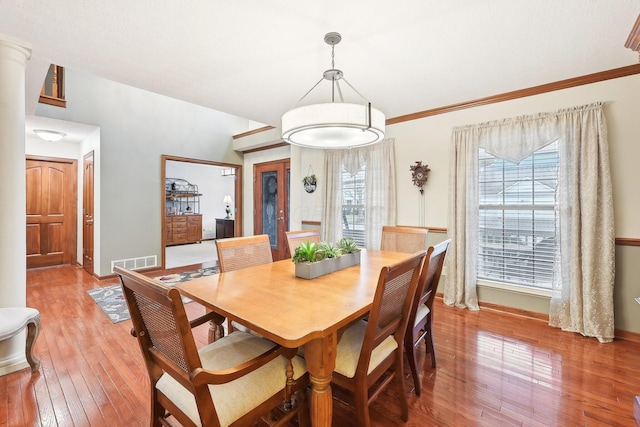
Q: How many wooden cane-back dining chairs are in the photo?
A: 6